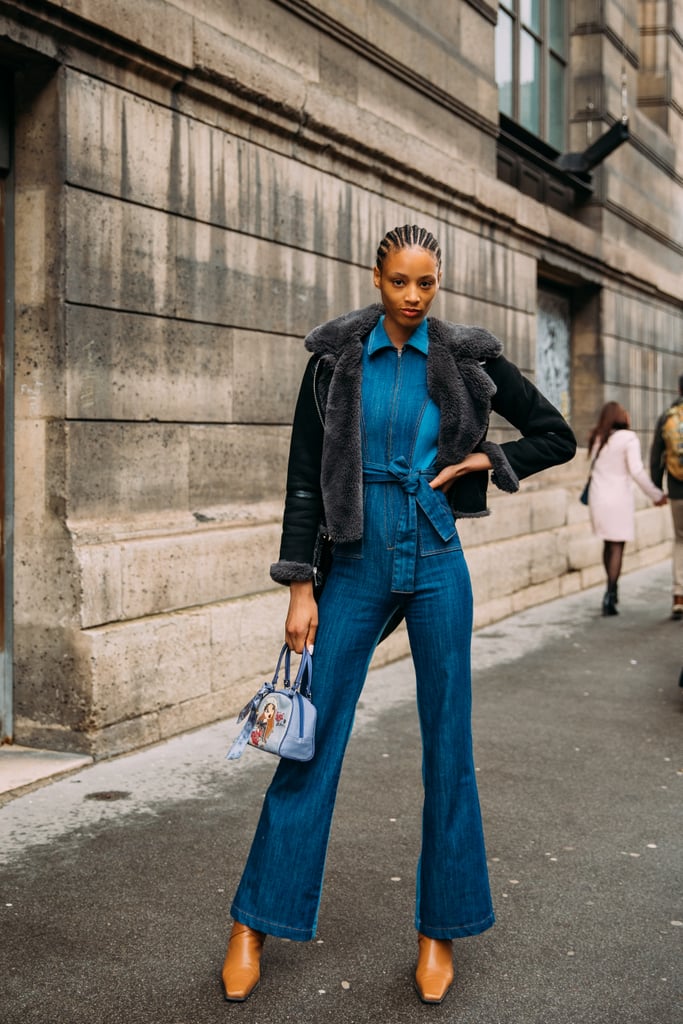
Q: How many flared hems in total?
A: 2